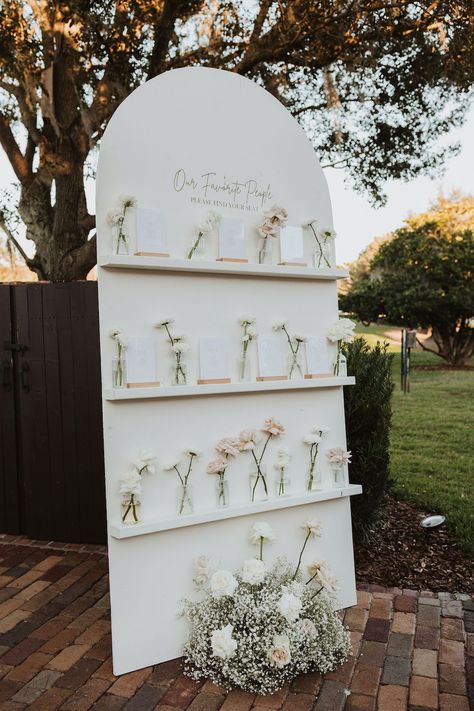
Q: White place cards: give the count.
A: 7